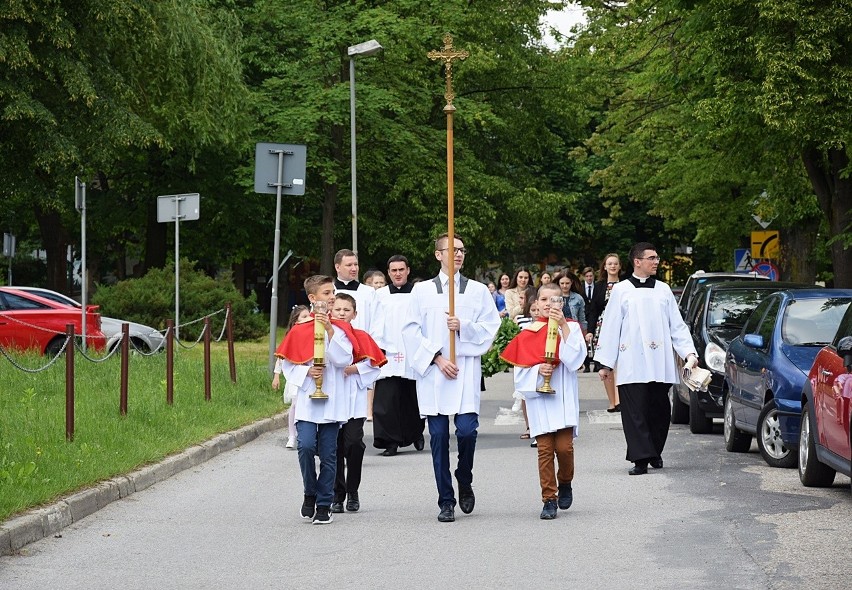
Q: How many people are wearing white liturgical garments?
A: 7